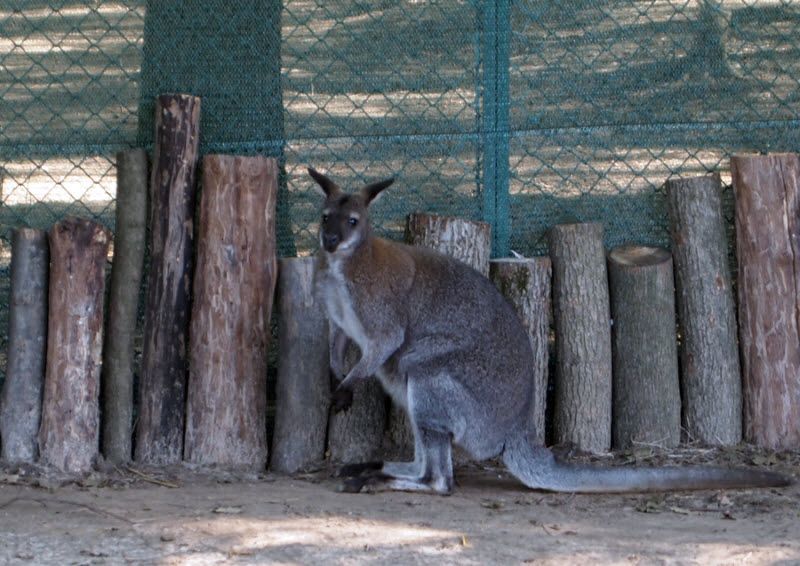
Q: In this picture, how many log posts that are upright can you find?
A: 13